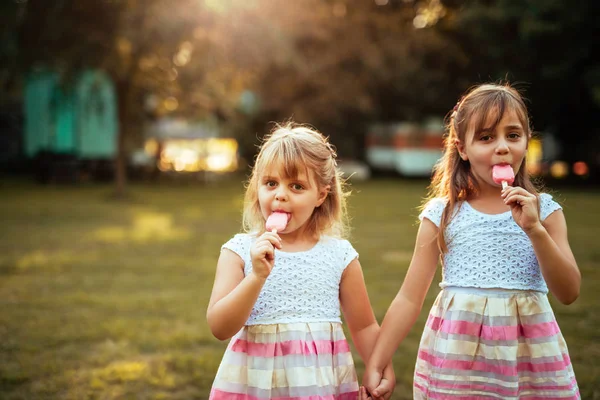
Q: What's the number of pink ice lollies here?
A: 2